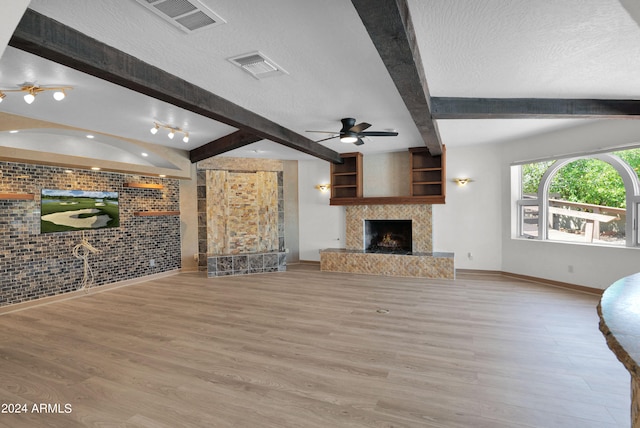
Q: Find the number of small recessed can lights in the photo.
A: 5